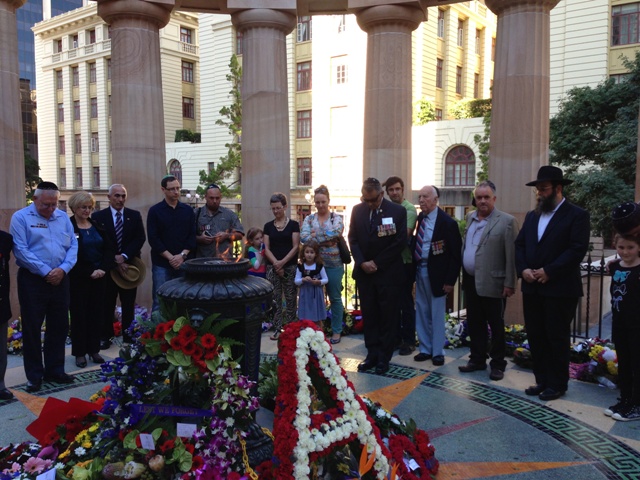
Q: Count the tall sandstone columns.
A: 5